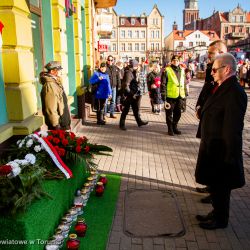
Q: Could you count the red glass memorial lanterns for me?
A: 4